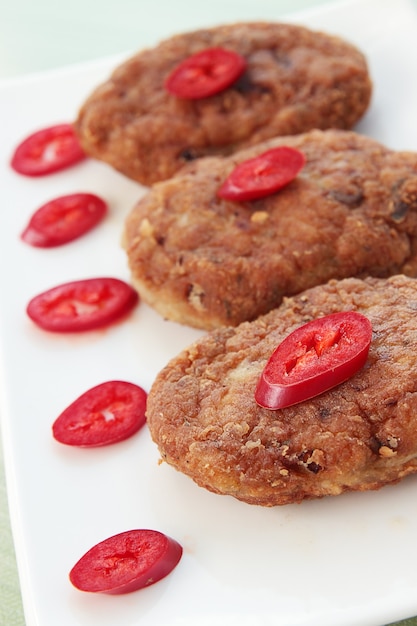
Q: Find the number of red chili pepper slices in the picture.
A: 8